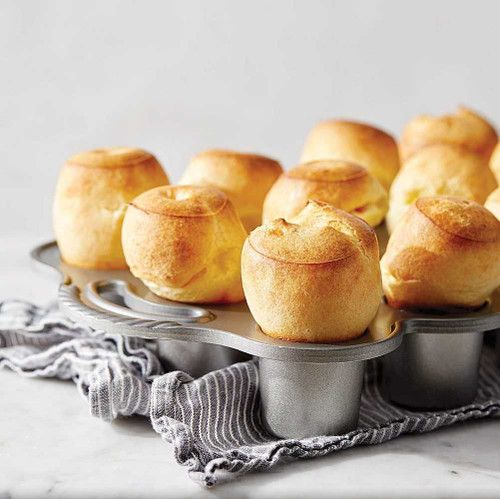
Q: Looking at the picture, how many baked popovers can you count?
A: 11